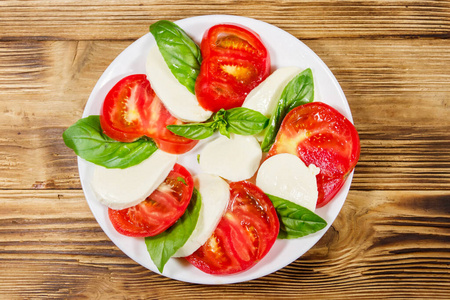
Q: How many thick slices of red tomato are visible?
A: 5